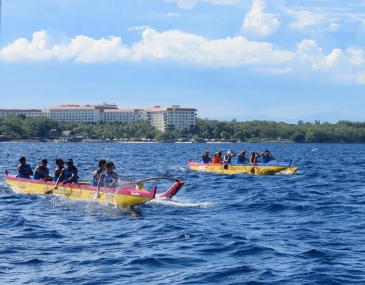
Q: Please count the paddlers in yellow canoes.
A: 12